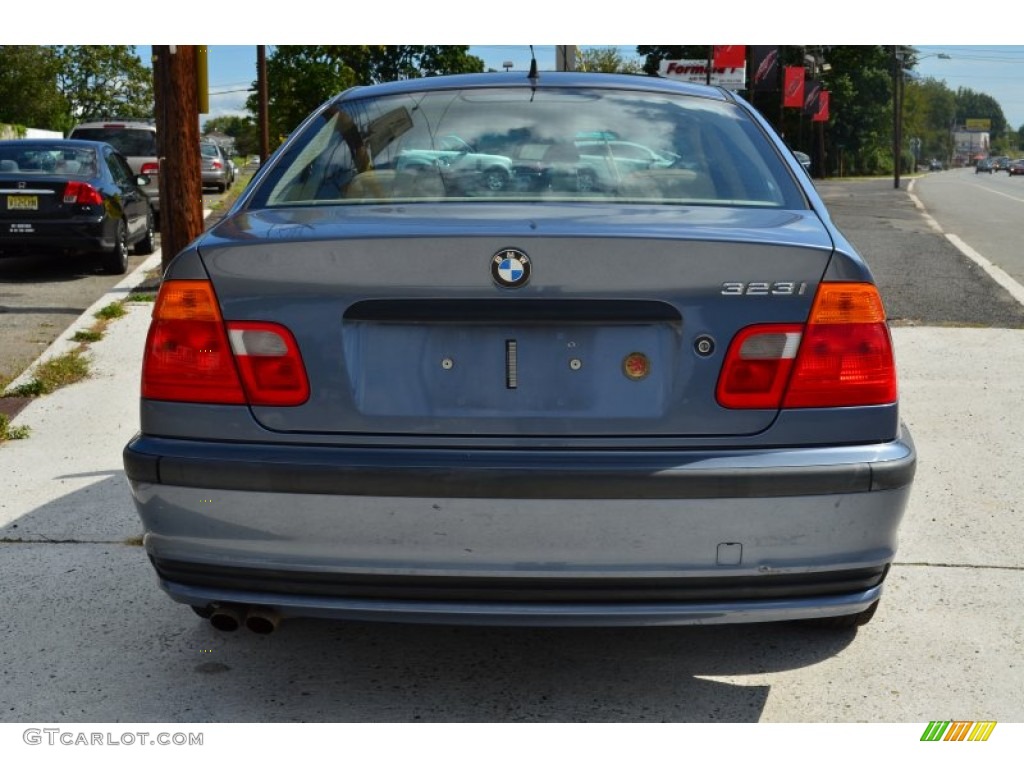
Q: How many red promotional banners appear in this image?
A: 3